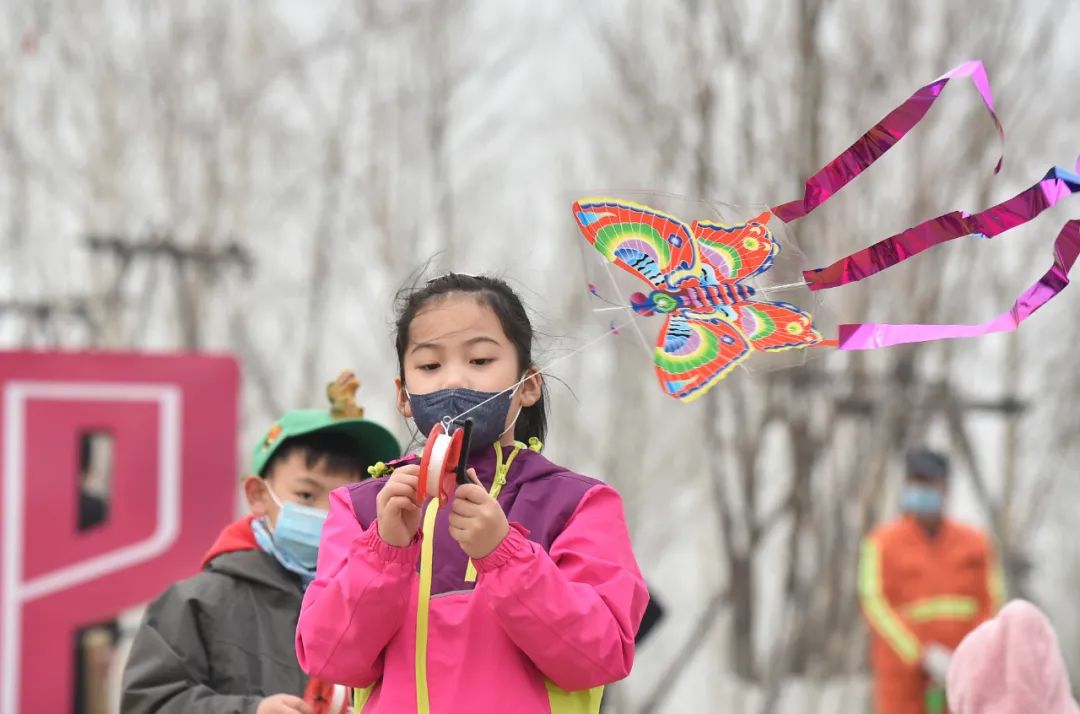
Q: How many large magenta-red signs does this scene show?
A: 1